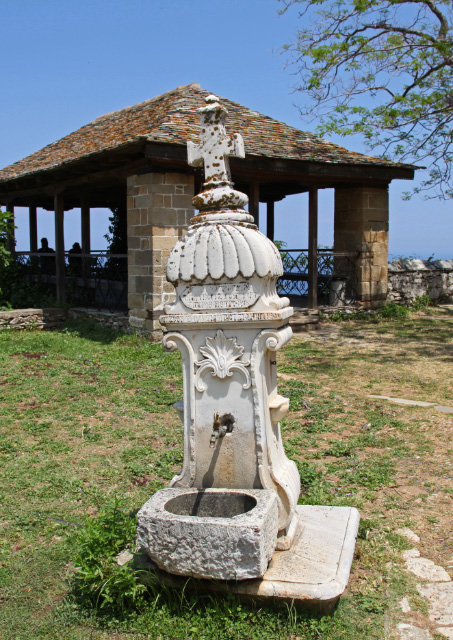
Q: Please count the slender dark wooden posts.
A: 7